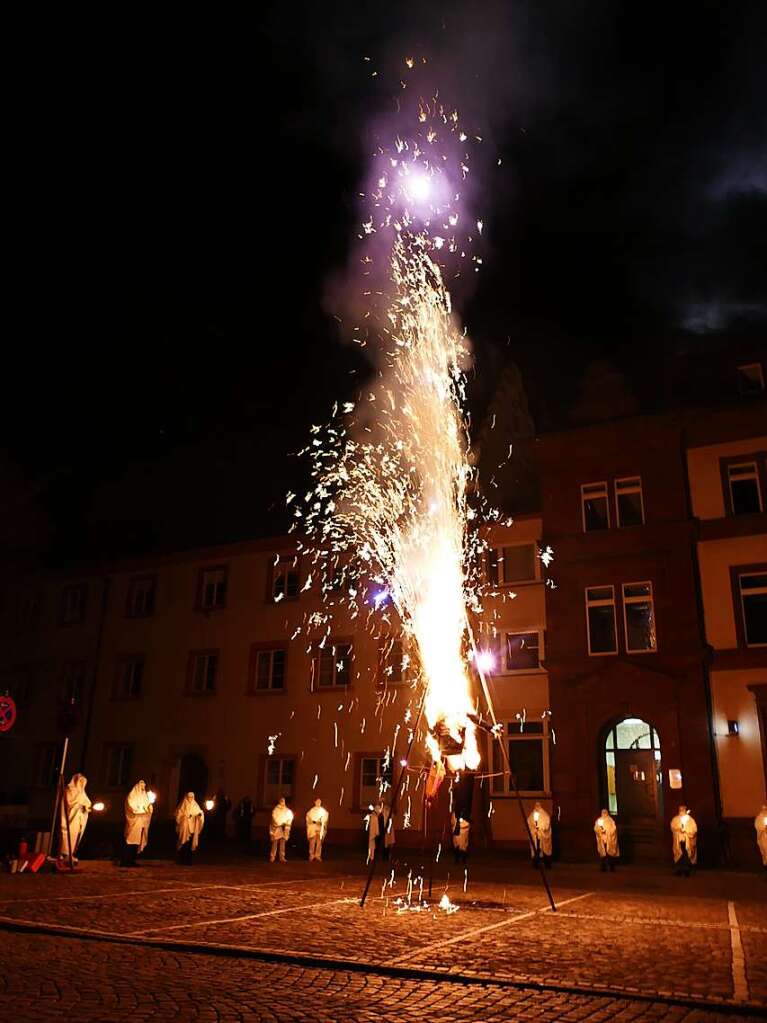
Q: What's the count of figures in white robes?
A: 11